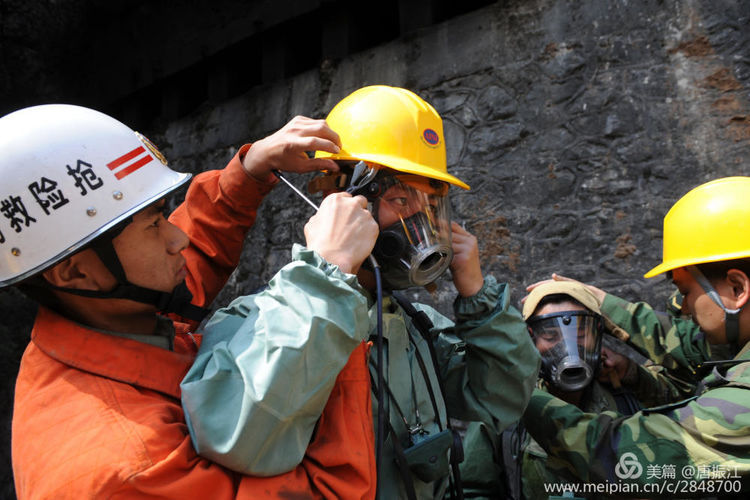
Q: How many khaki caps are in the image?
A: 1